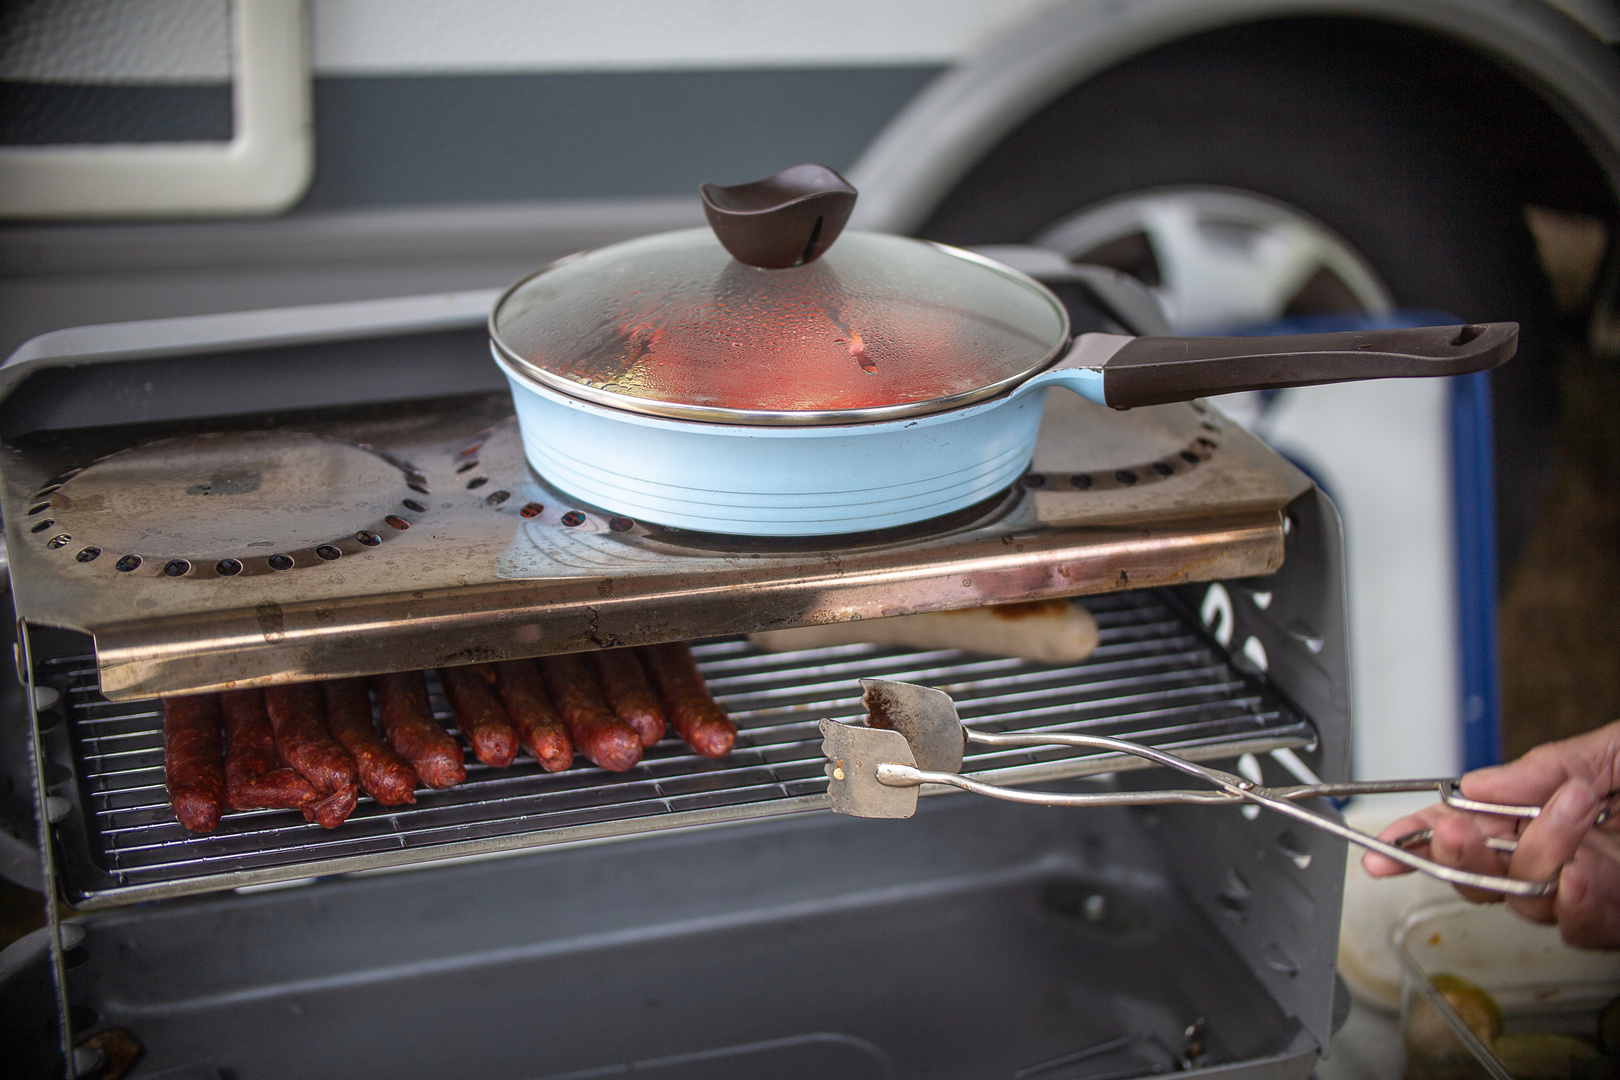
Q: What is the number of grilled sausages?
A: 11